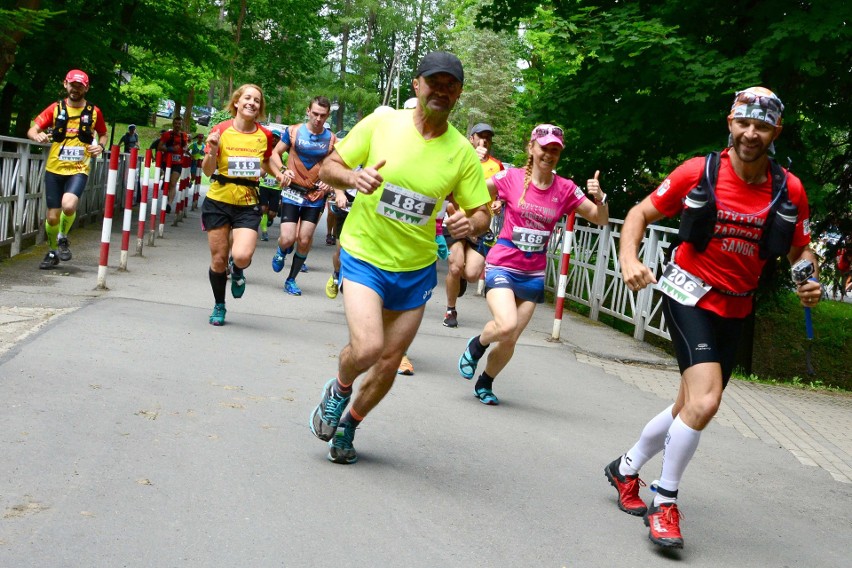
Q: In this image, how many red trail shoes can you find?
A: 2